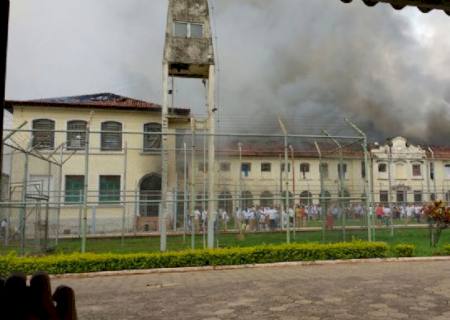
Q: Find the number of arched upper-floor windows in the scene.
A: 4